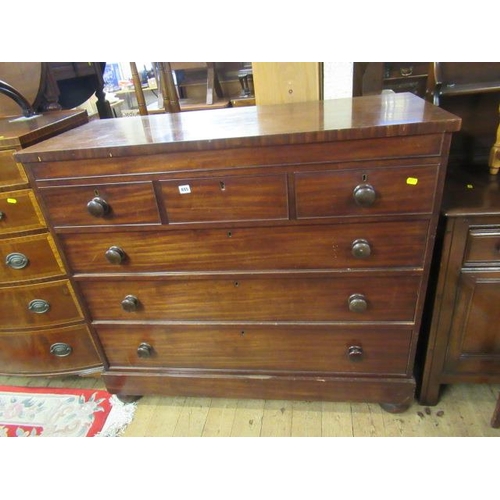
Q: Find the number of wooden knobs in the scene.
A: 8